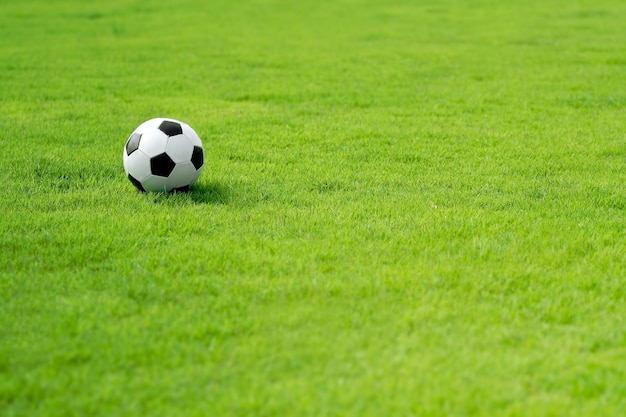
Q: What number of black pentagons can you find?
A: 6